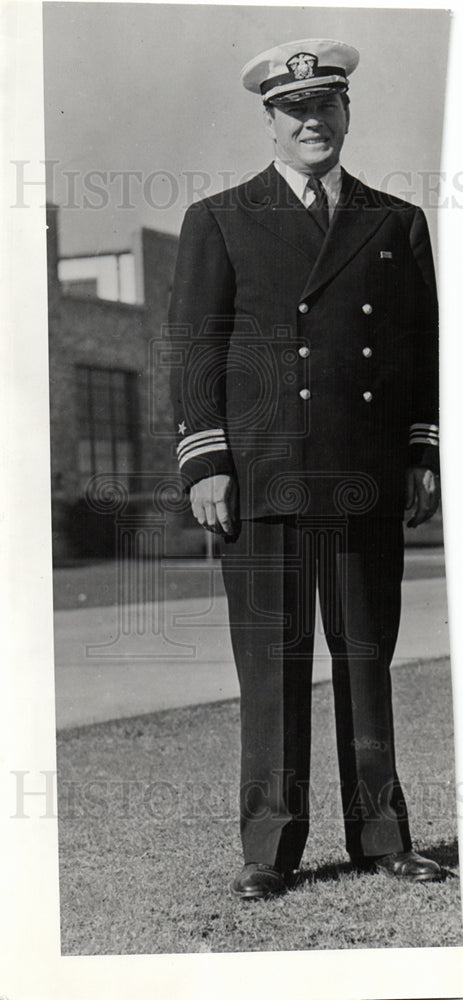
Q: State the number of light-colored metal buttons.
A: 6